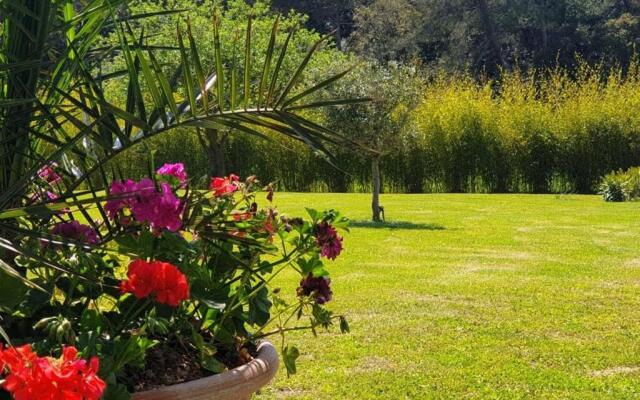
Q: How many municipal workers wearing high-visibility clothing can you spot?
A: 0